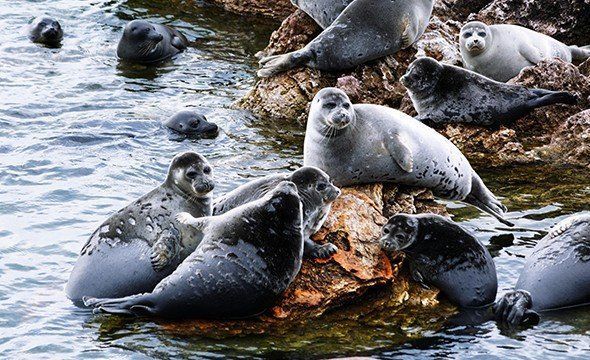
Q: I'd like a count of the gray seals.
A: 13